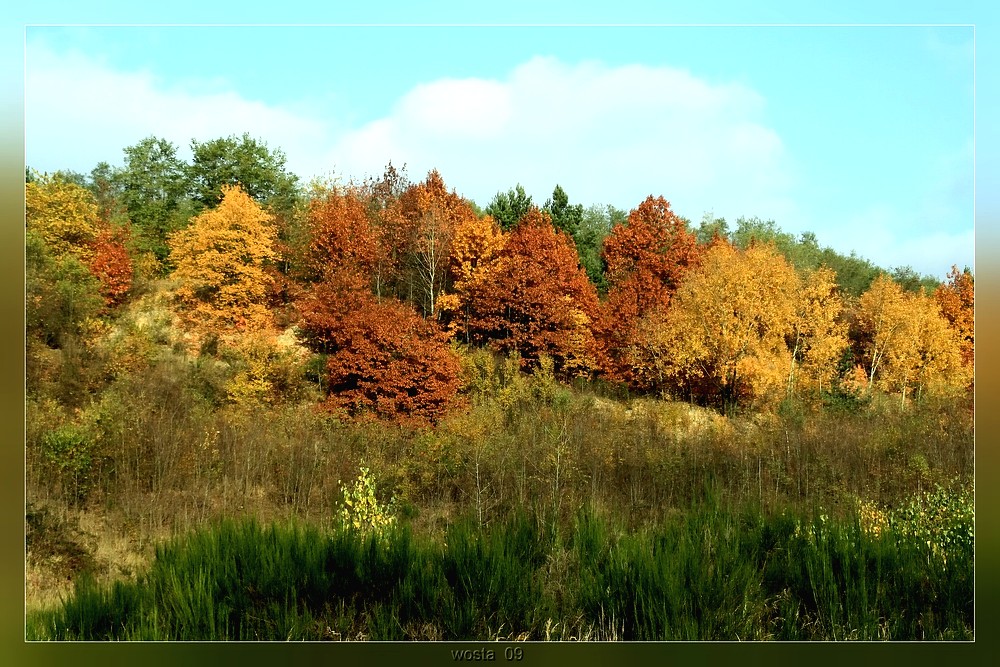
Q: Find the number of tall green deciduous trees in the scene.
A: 2